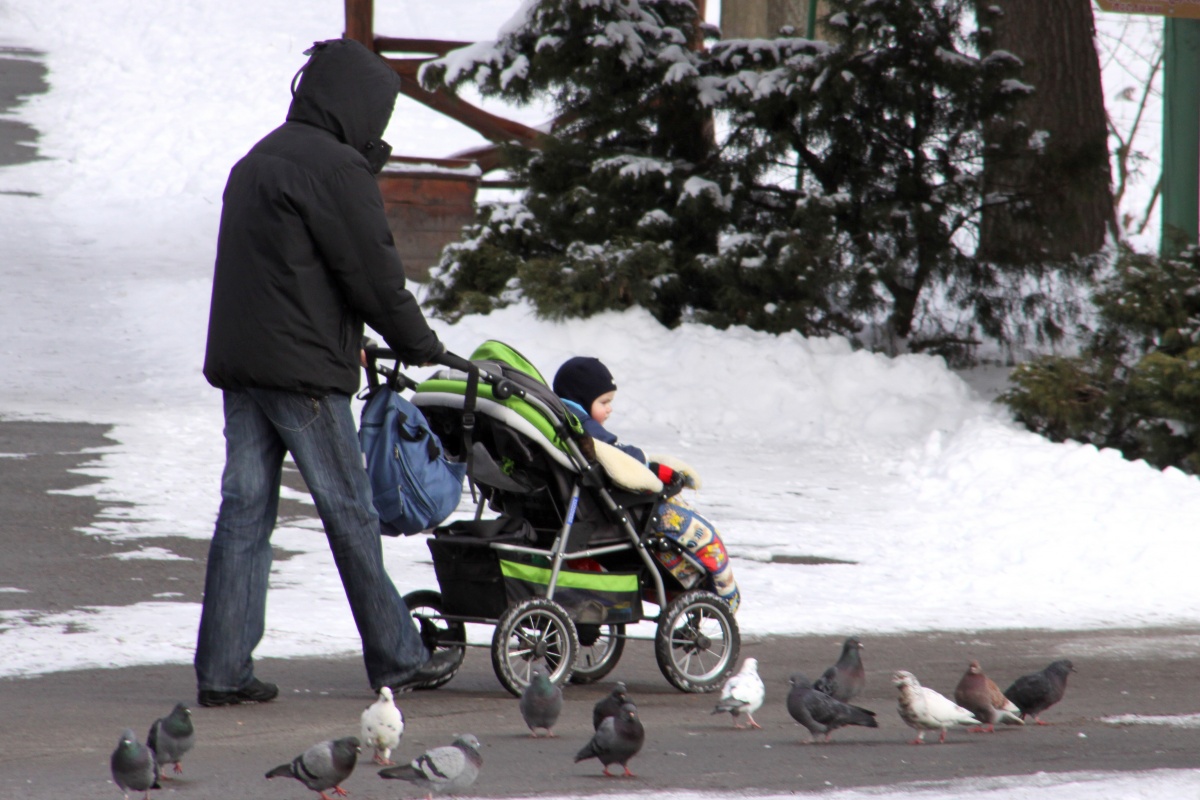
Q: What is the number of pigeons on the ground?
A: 14